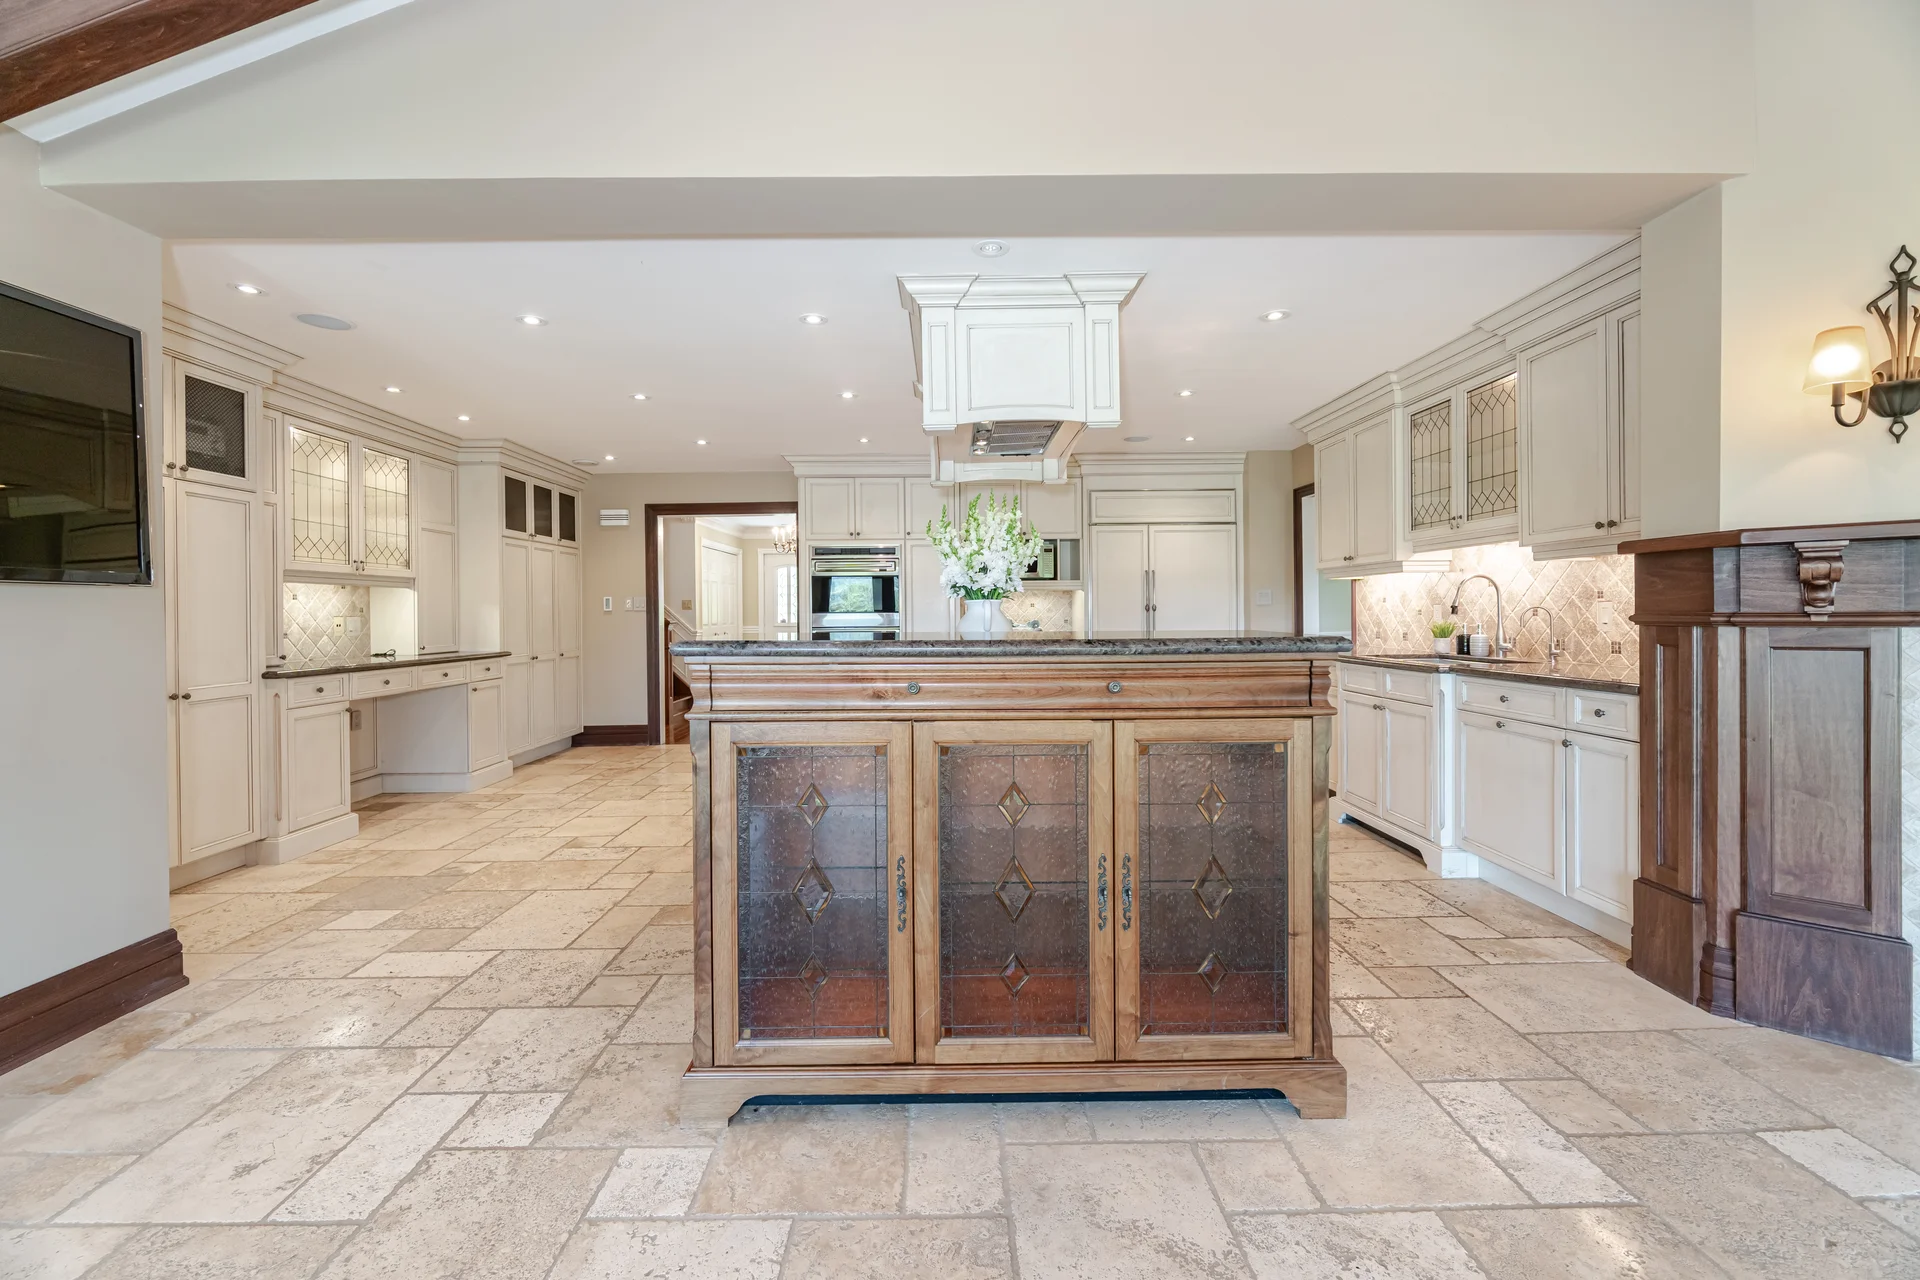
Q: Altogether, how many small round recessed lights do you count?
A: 14